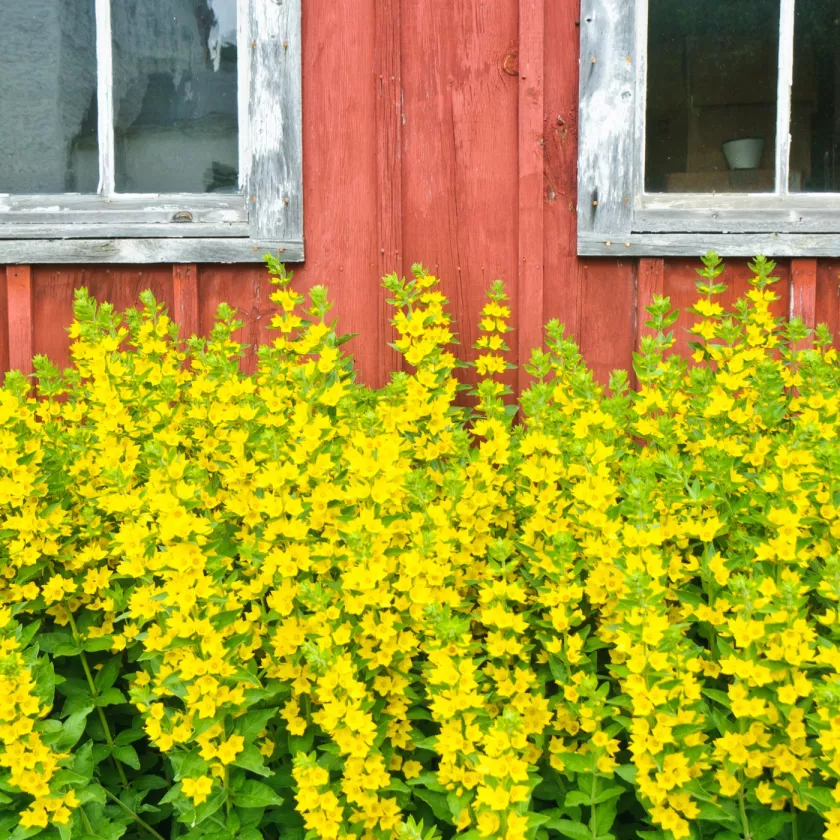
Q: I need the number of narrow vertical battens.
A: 6